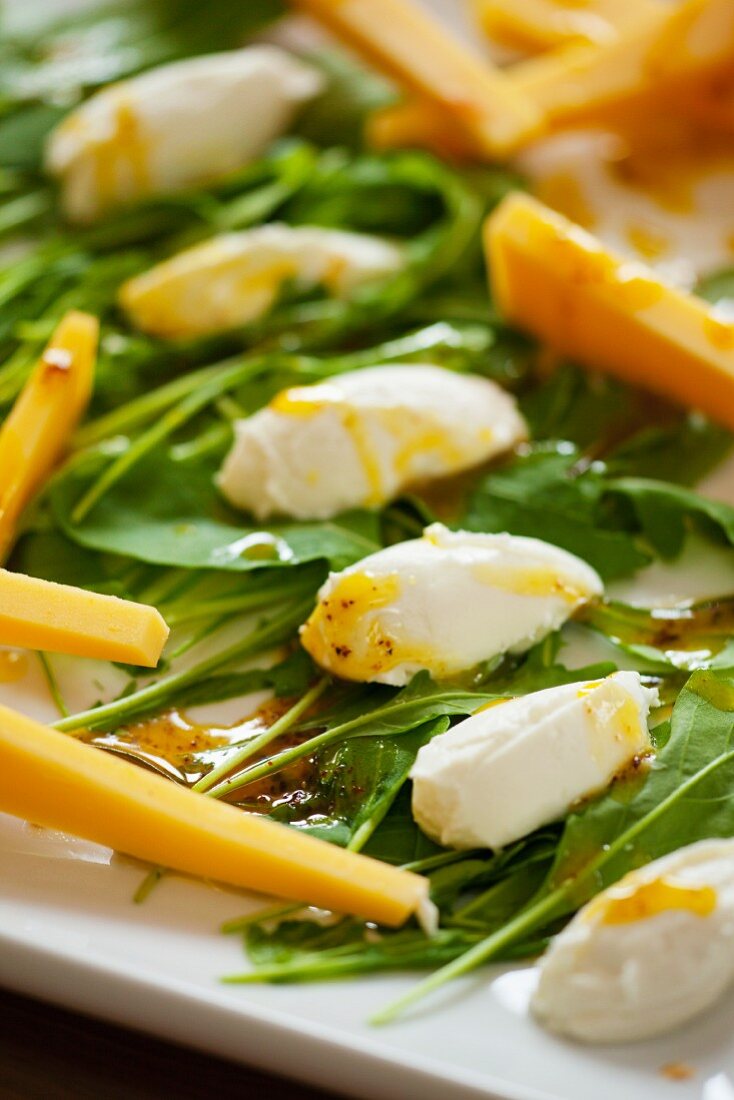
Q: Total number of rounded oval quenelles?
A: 6